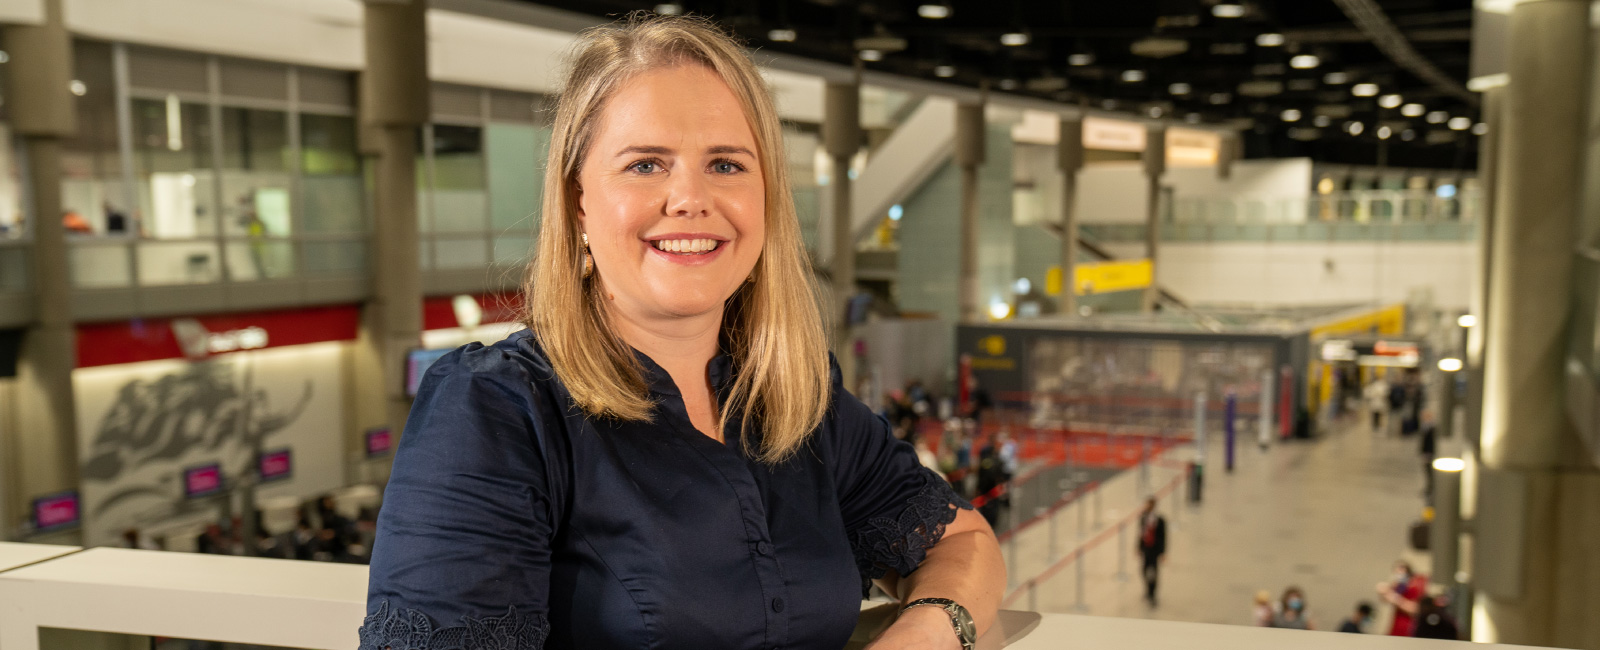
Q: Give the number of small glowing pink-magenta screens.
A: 4